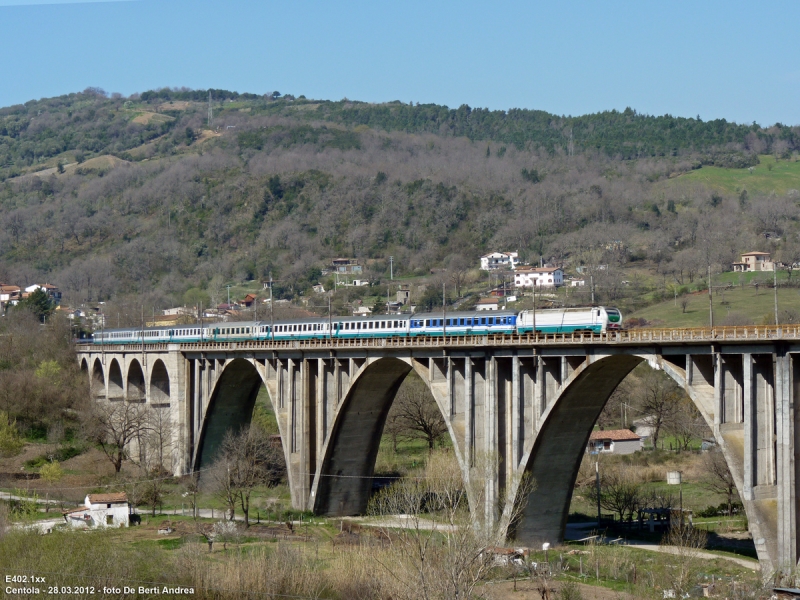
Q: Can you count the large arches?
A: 3